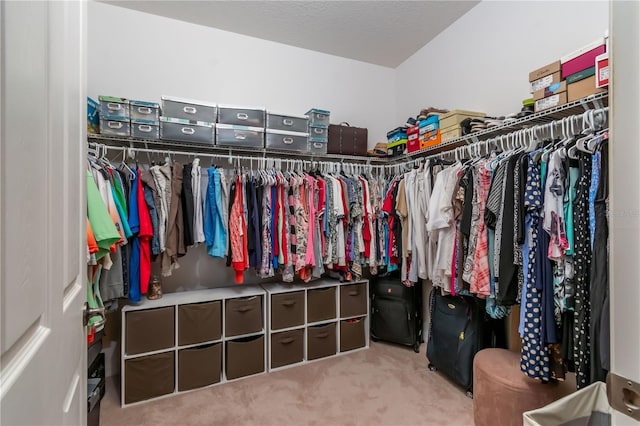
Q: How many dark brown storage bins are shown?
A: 12